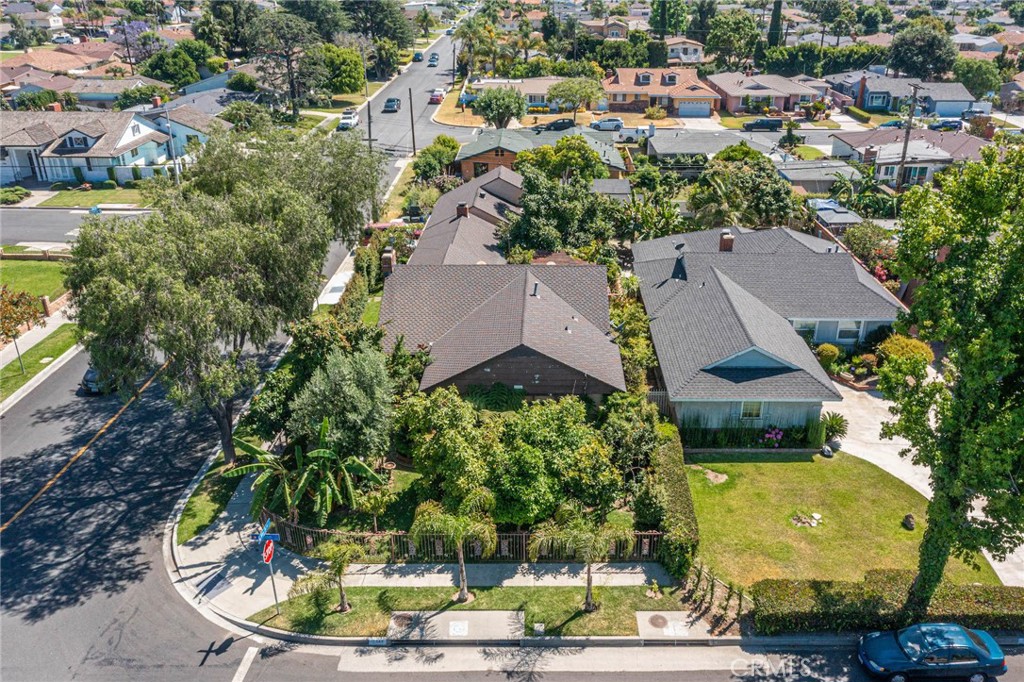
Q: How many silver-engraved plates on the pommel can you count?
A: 0